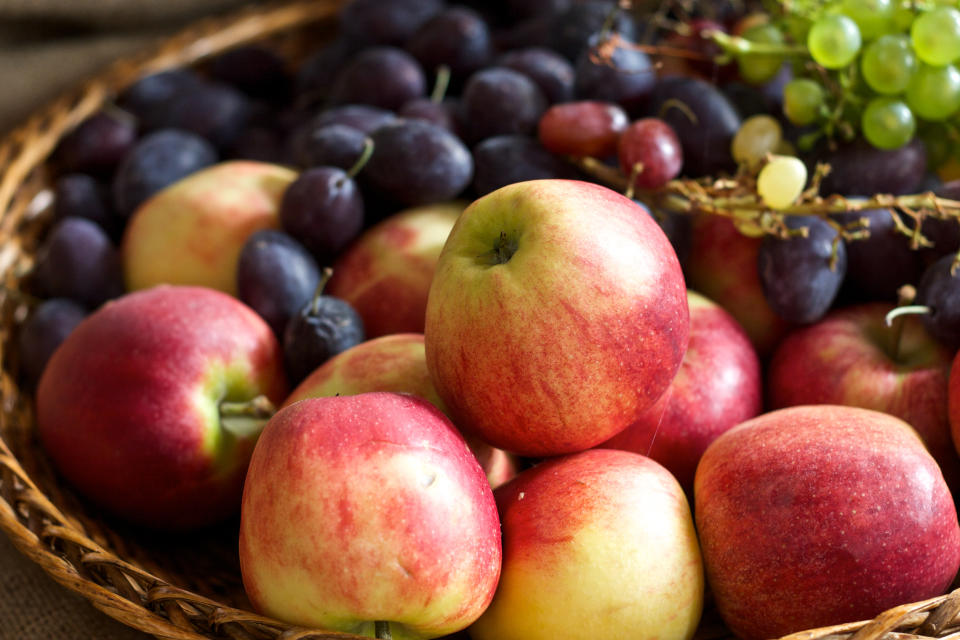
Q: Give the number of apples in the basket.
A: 12